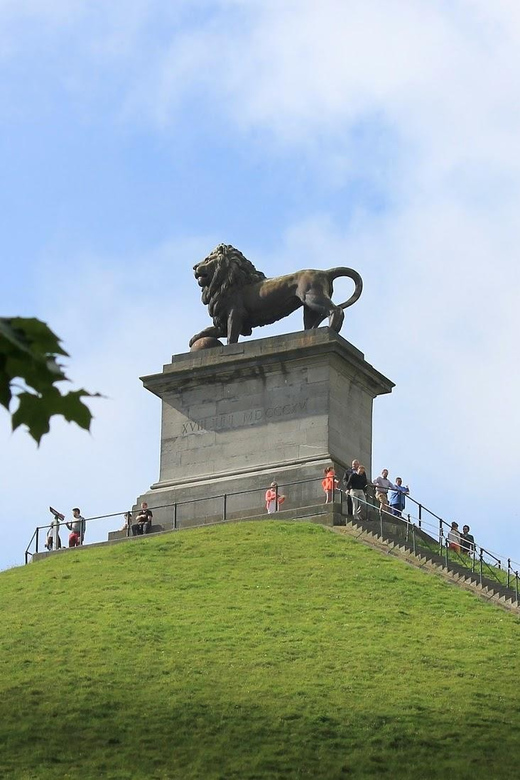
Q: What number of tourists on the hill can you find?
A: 12